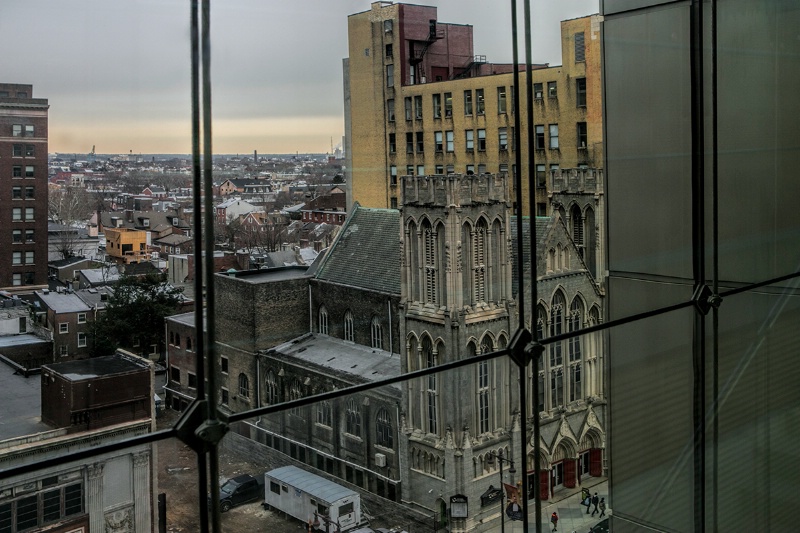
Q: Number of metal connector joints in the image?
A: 3